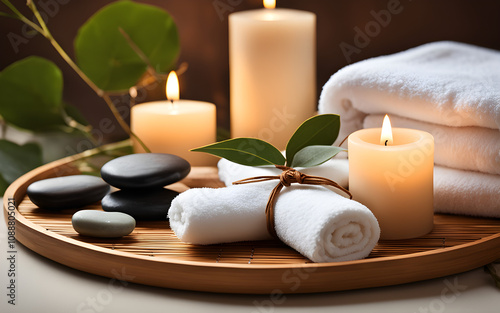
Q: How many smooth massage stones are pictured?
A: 4